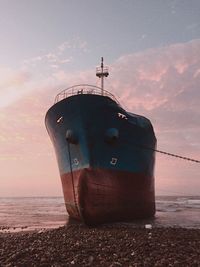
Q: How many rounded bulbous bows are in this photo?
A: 1